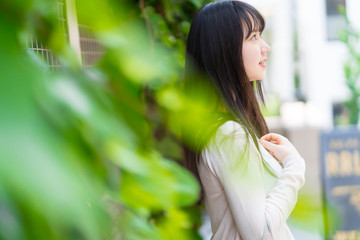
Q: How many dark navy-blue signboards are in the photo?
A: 1